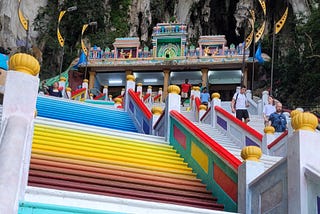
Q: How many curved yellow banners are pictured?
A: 6